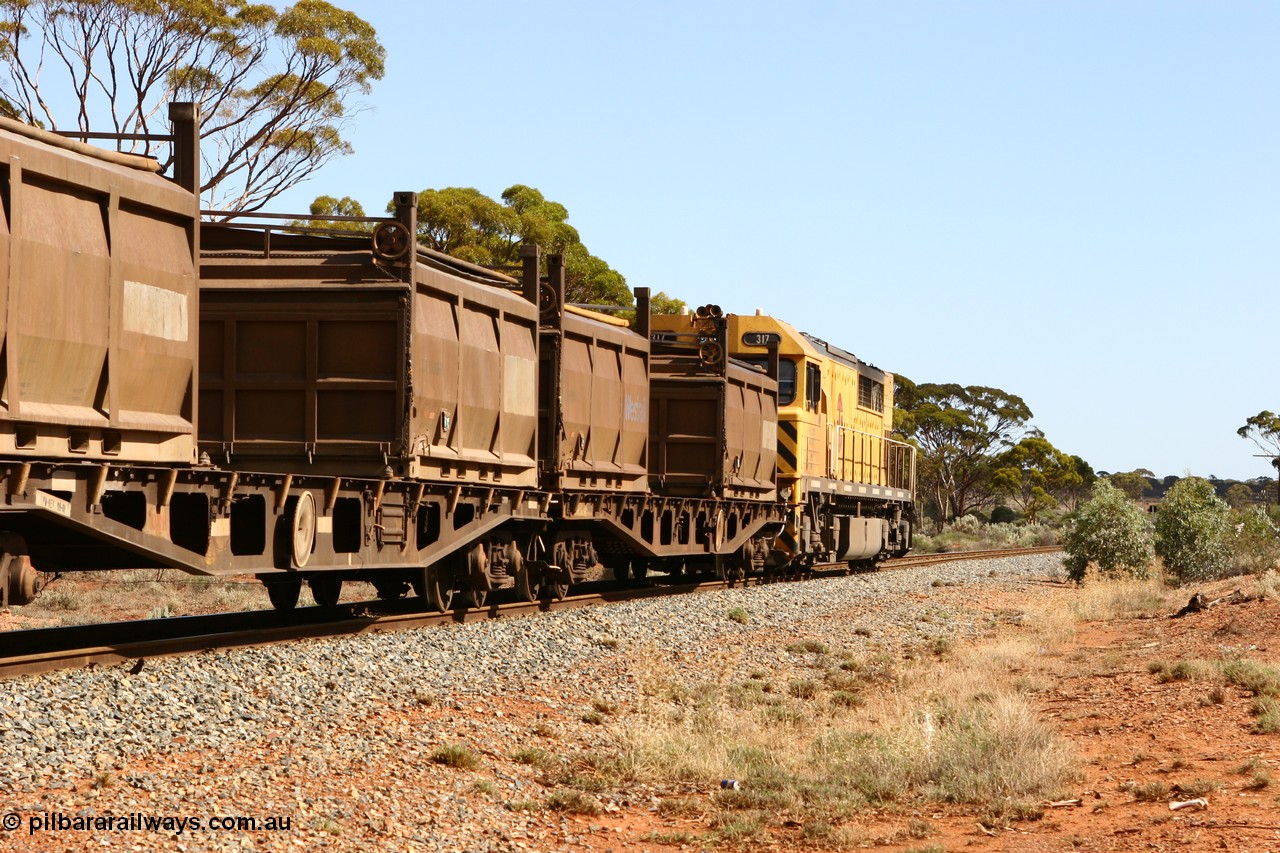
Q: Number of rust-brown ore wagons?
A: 4